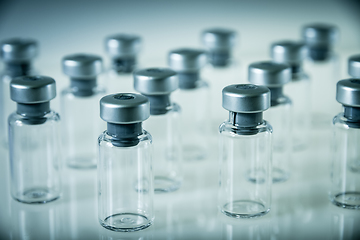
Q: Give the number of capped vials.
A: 14